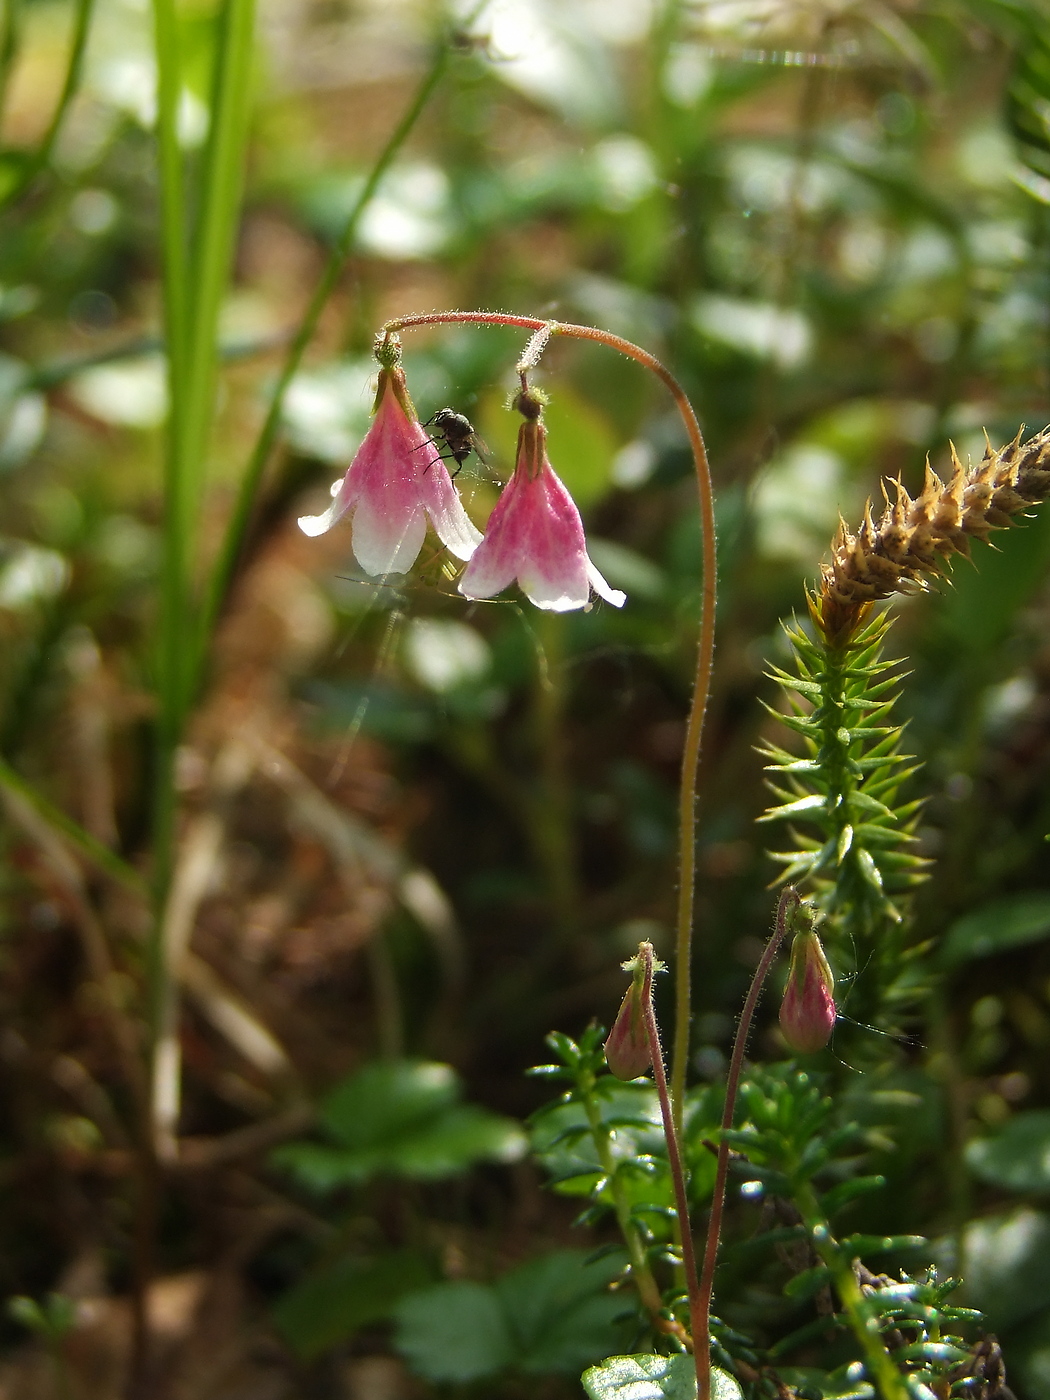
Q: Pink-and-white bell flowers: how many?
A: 2